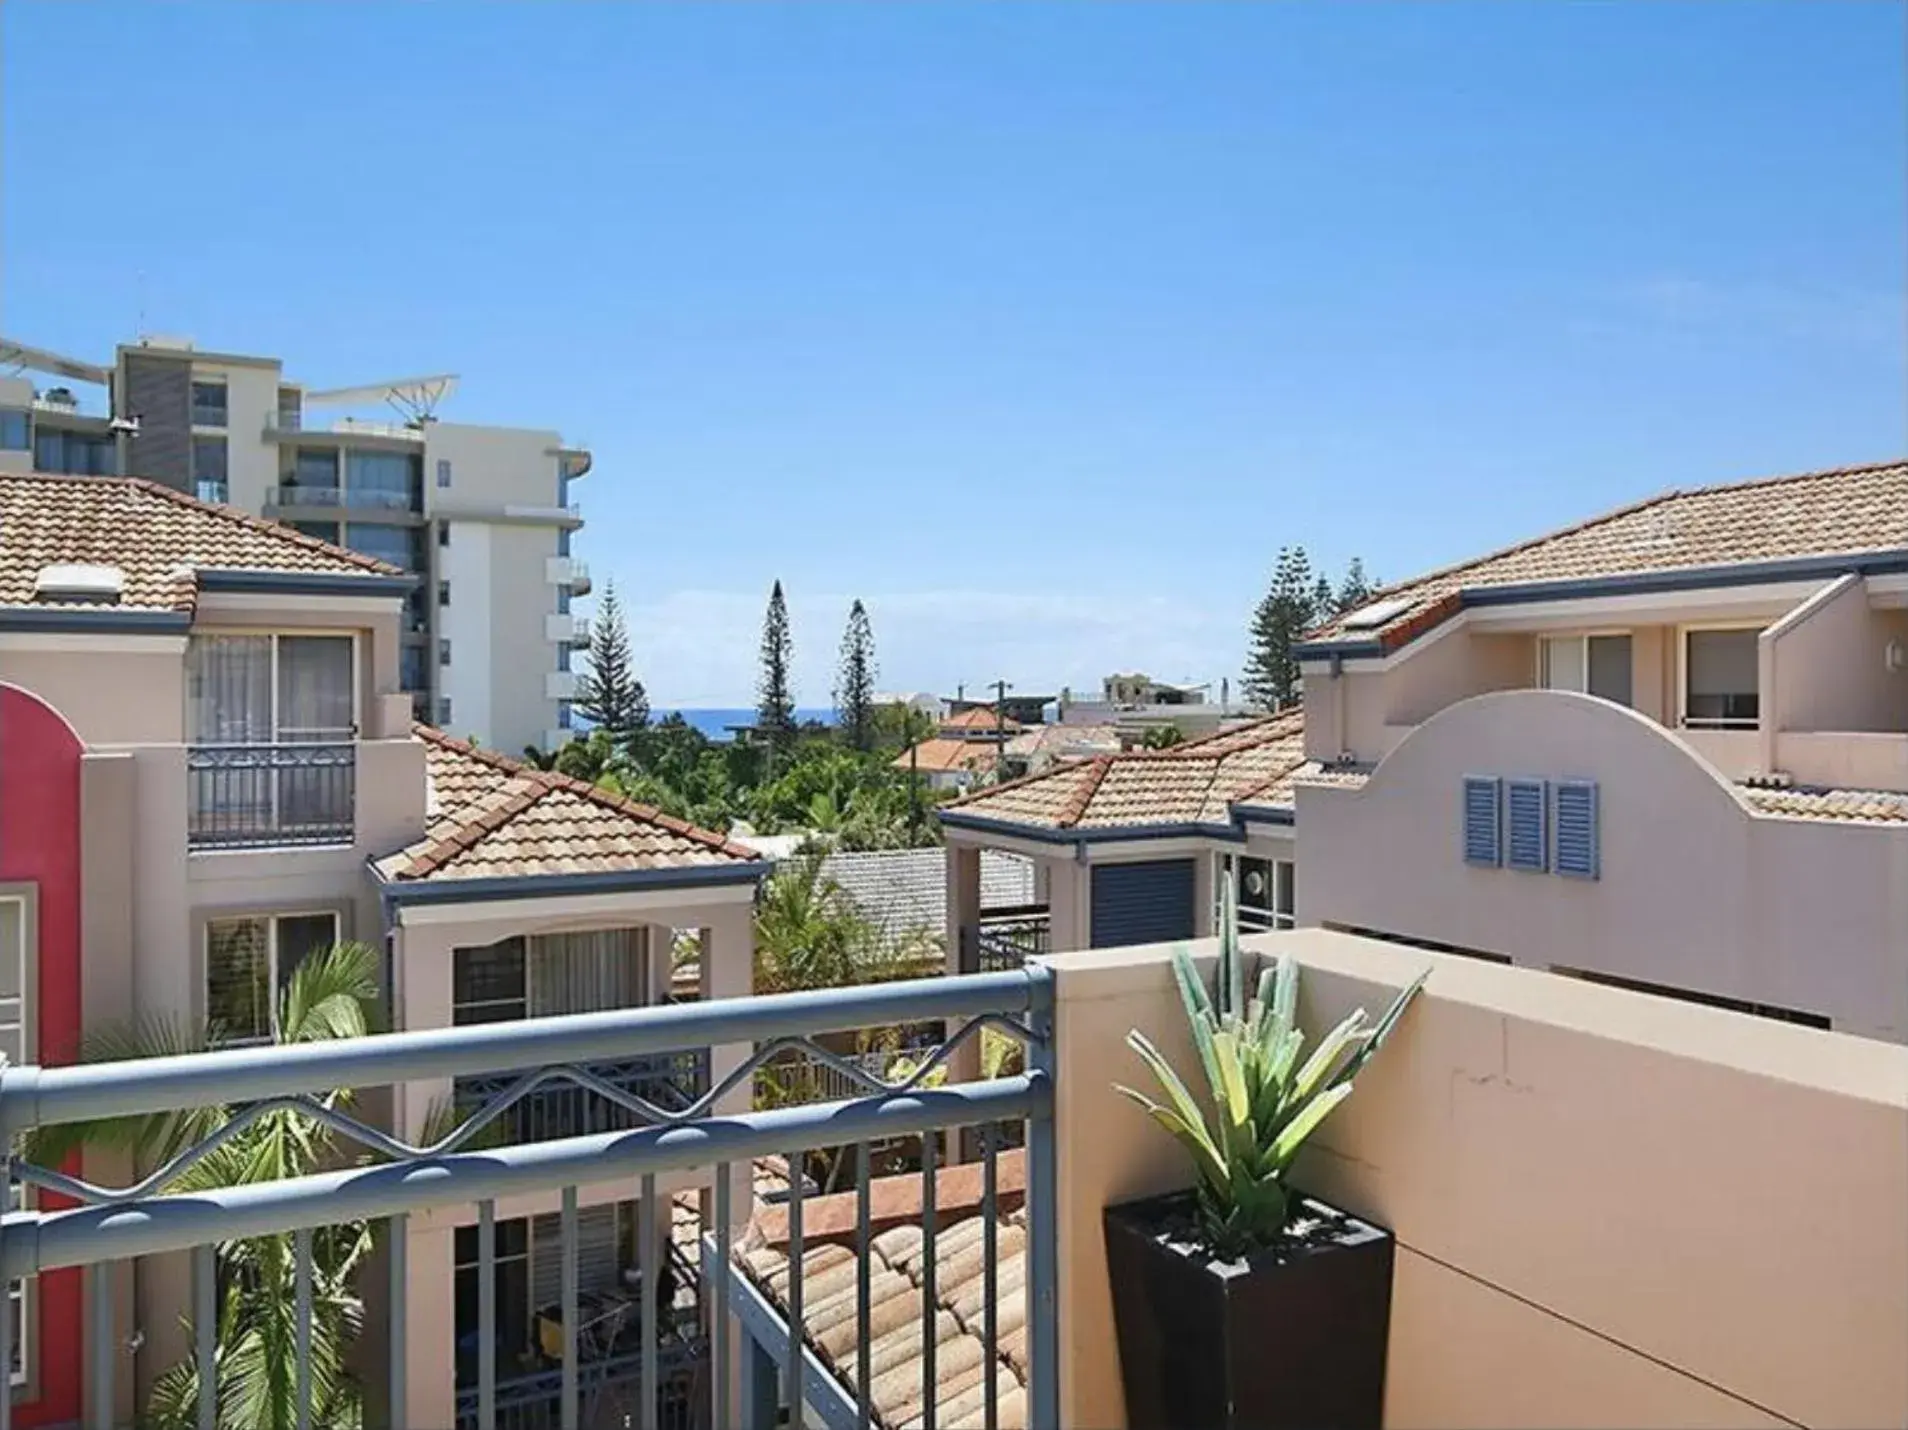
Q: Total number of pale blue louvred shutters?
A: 3